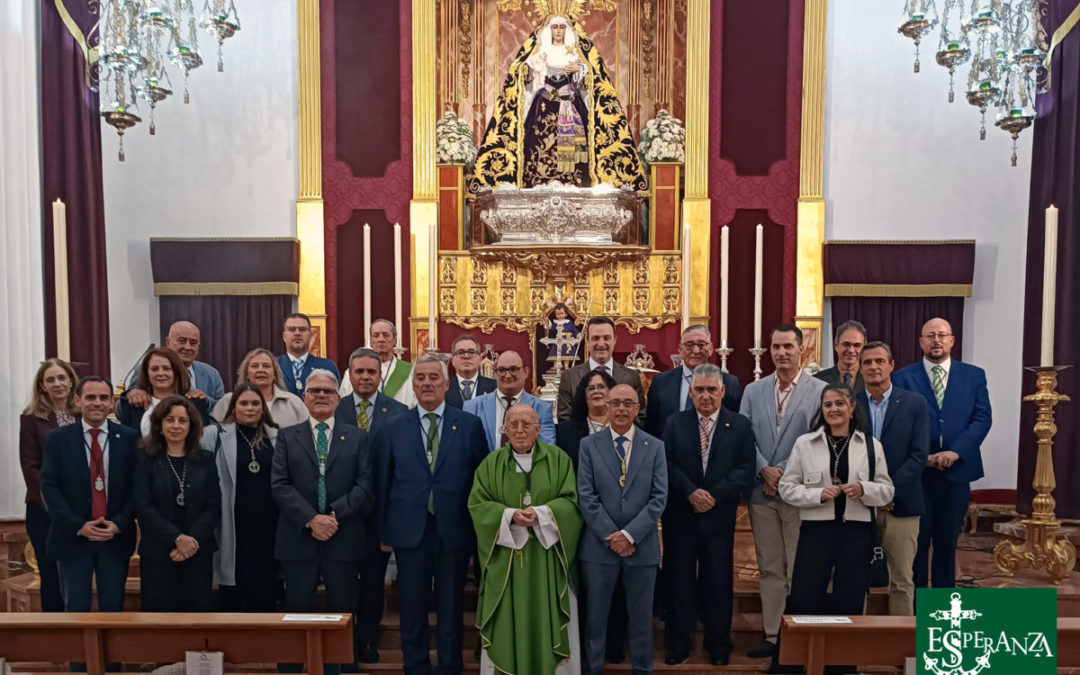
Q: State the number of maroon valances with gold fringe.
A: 2